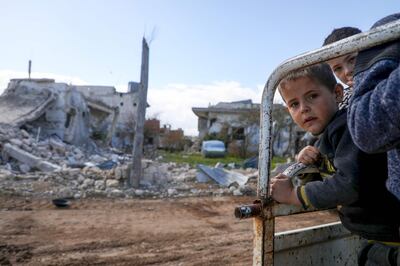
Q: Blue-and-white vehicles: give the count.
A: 1